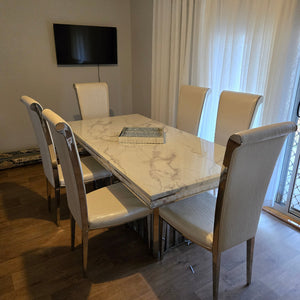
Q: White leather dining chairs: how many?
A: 6